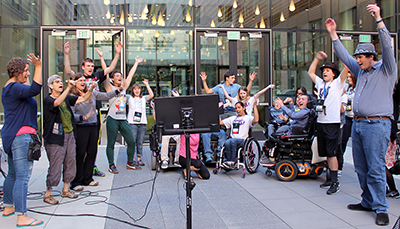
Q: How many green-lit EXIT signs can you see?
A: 3